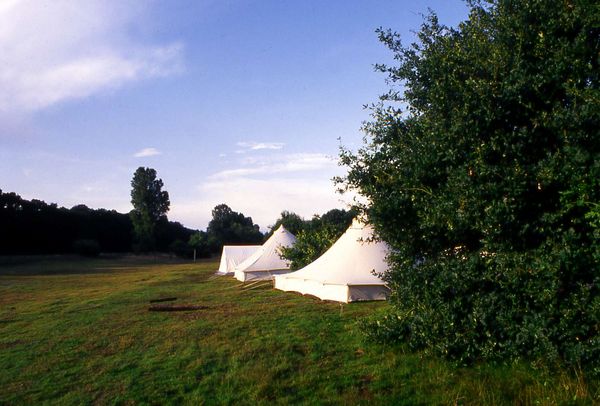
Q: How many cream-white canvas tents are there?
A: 3